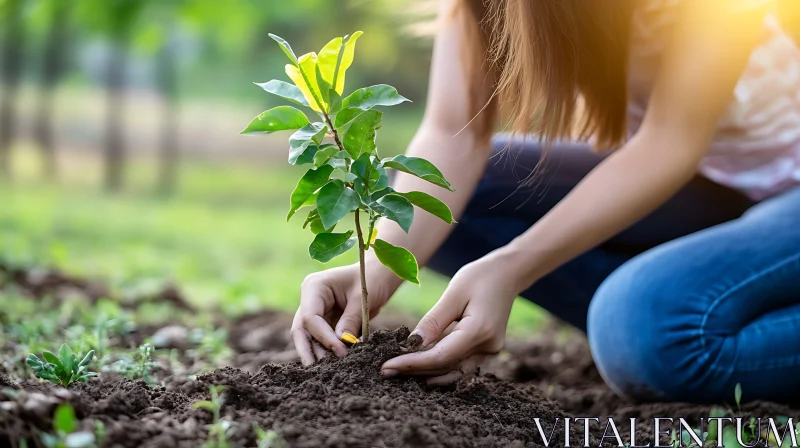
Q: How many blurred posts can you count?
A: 4